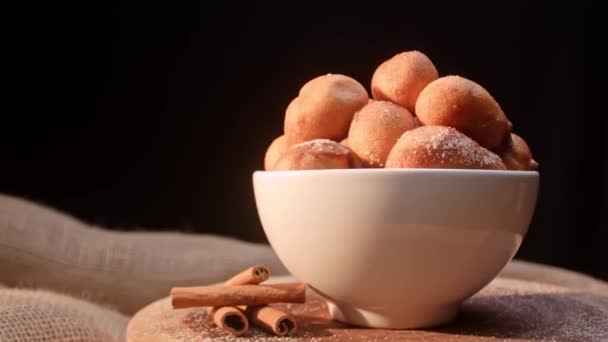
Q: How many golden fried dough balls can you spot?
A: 8